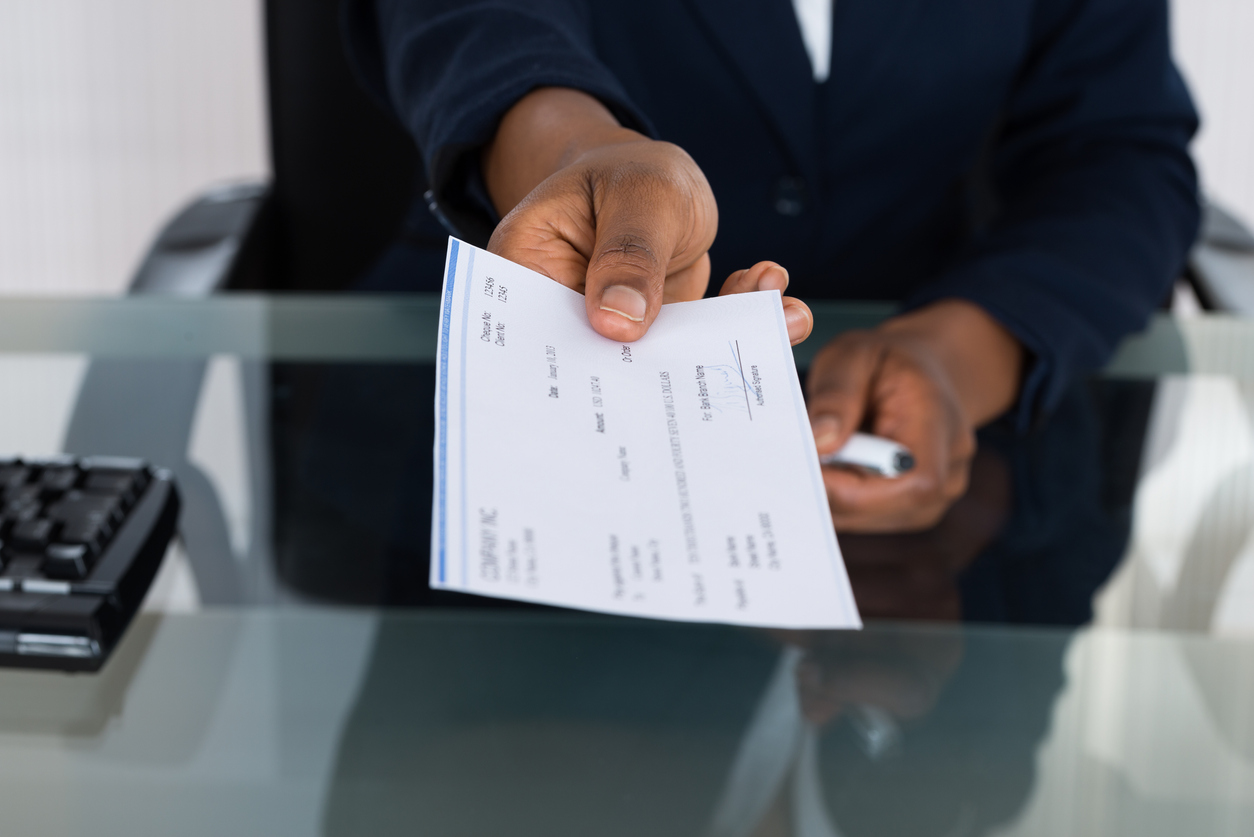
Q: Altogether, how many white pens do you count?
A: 1